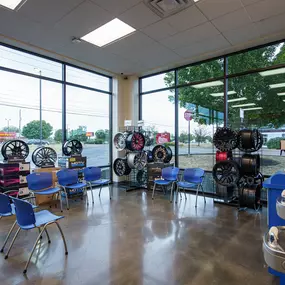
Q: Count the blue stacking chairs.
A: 7